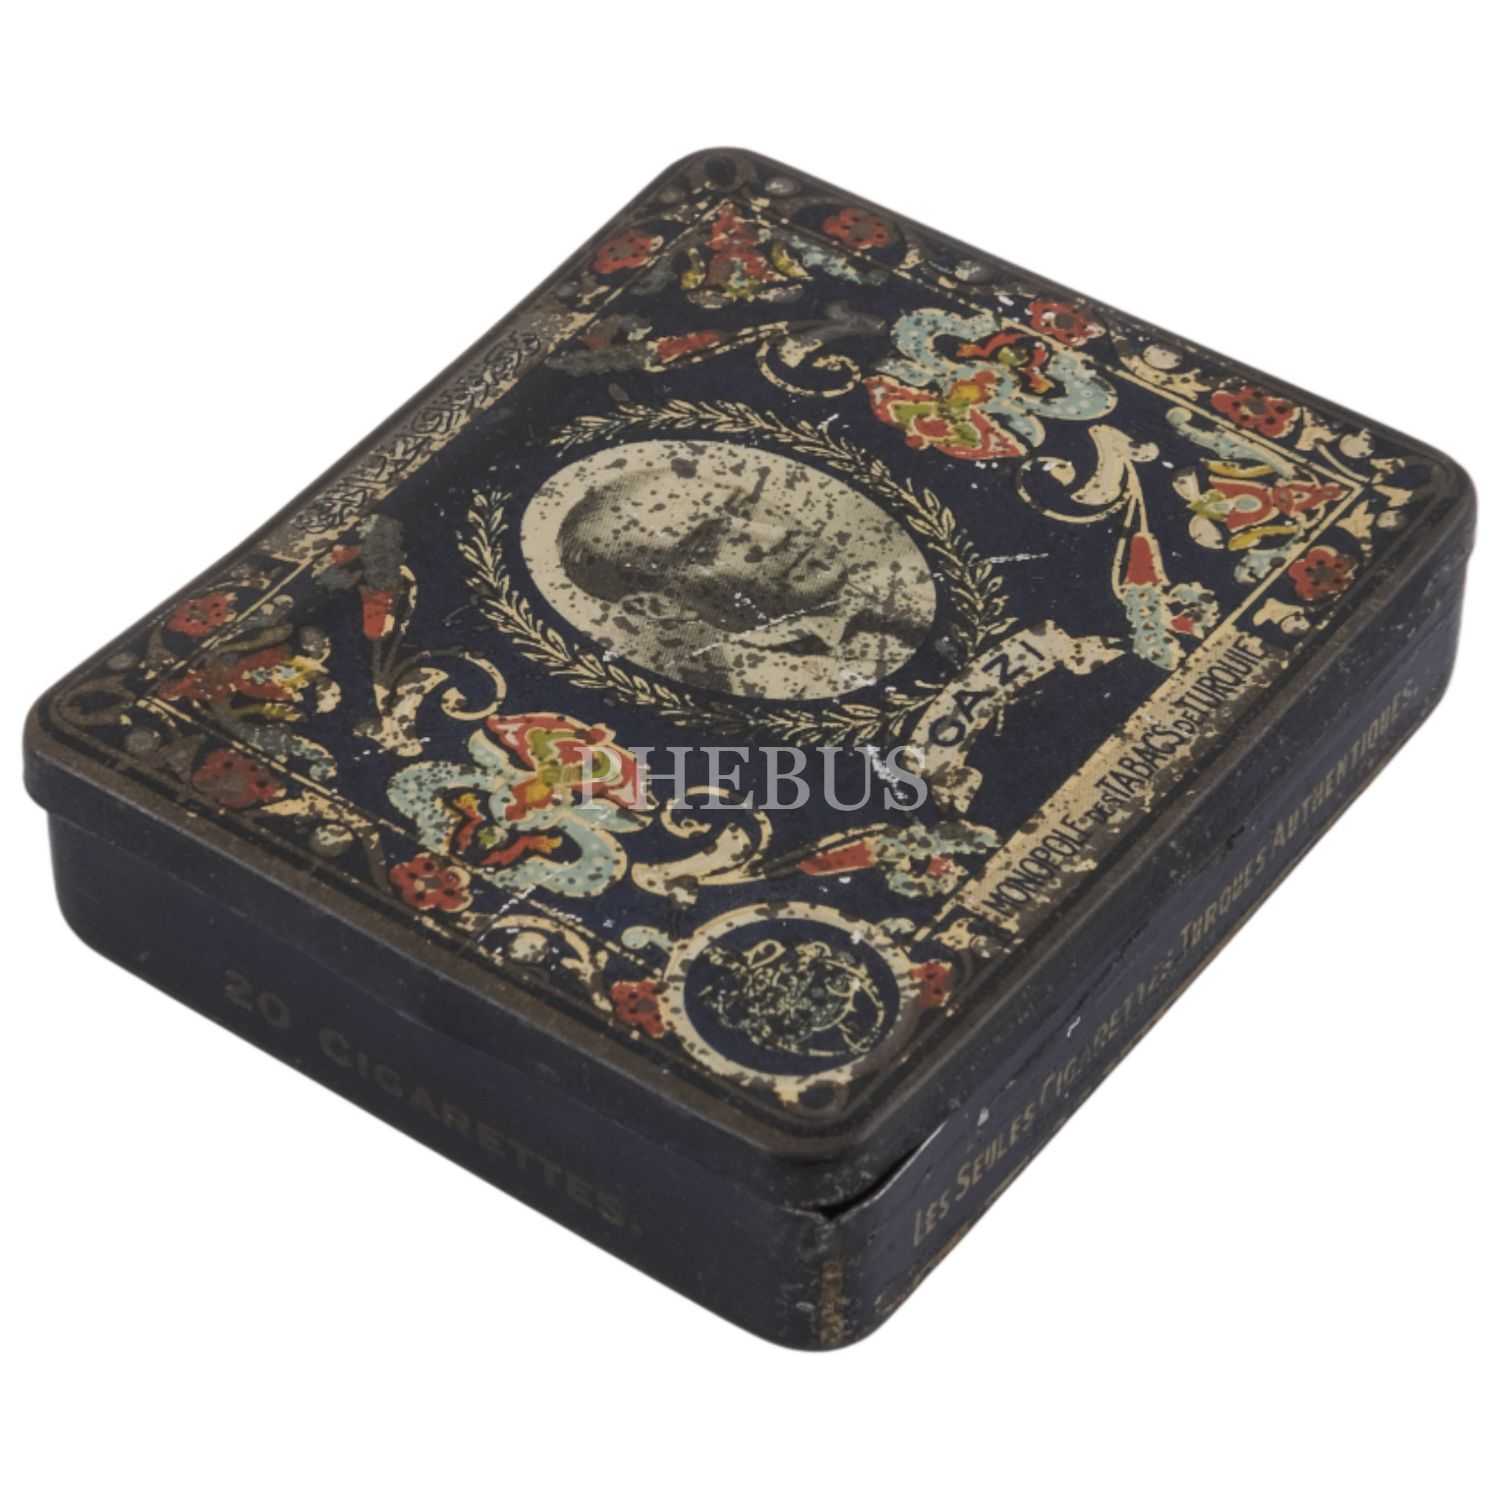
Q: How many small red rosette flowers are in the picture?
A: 10